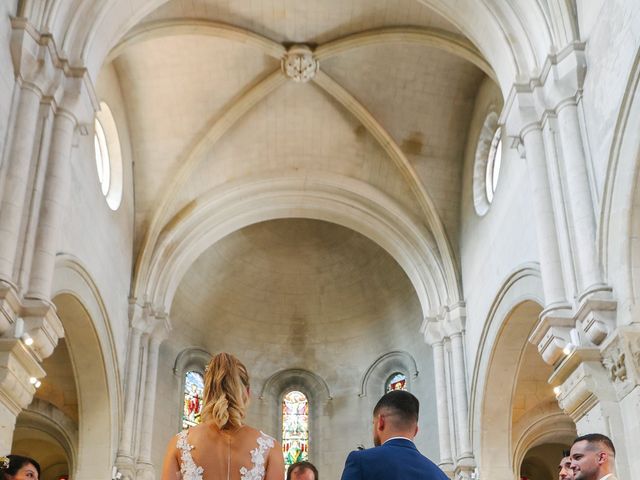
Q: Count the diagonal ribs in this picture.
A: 4